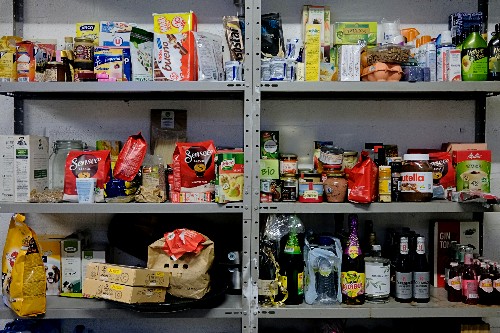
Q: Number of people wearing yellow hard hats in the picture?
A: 0